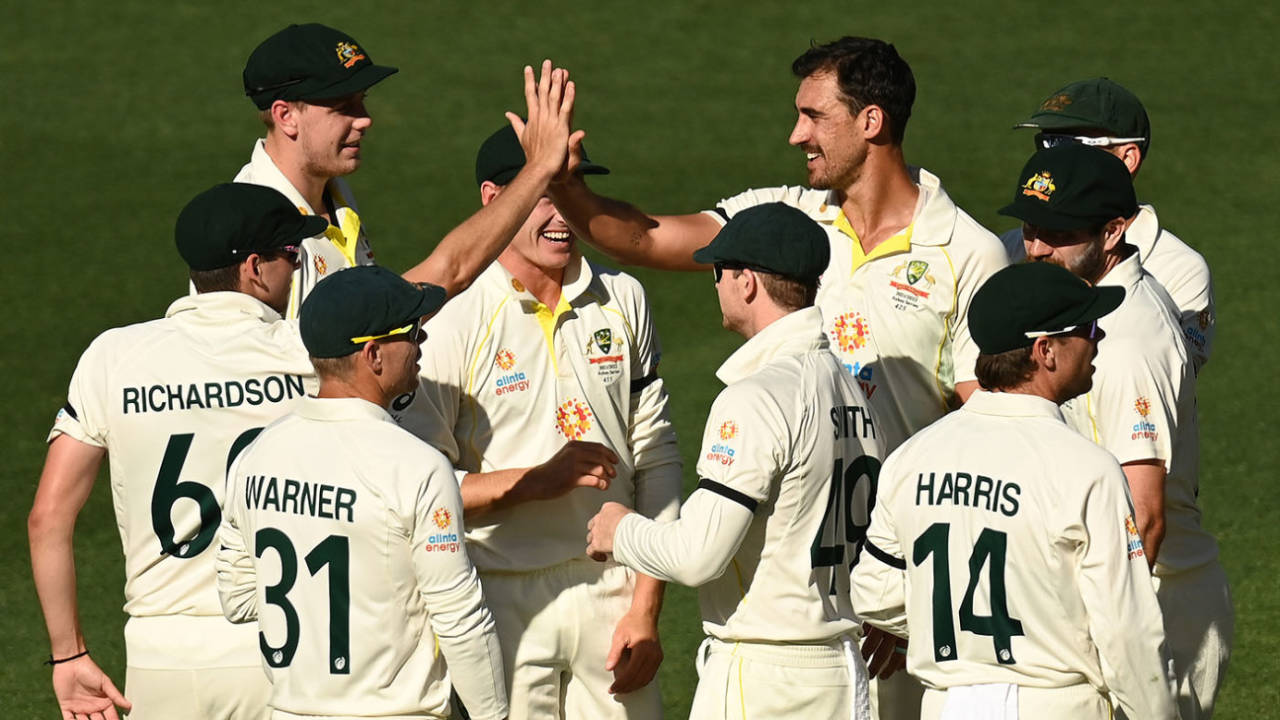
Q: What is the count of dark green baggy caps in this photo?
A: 8